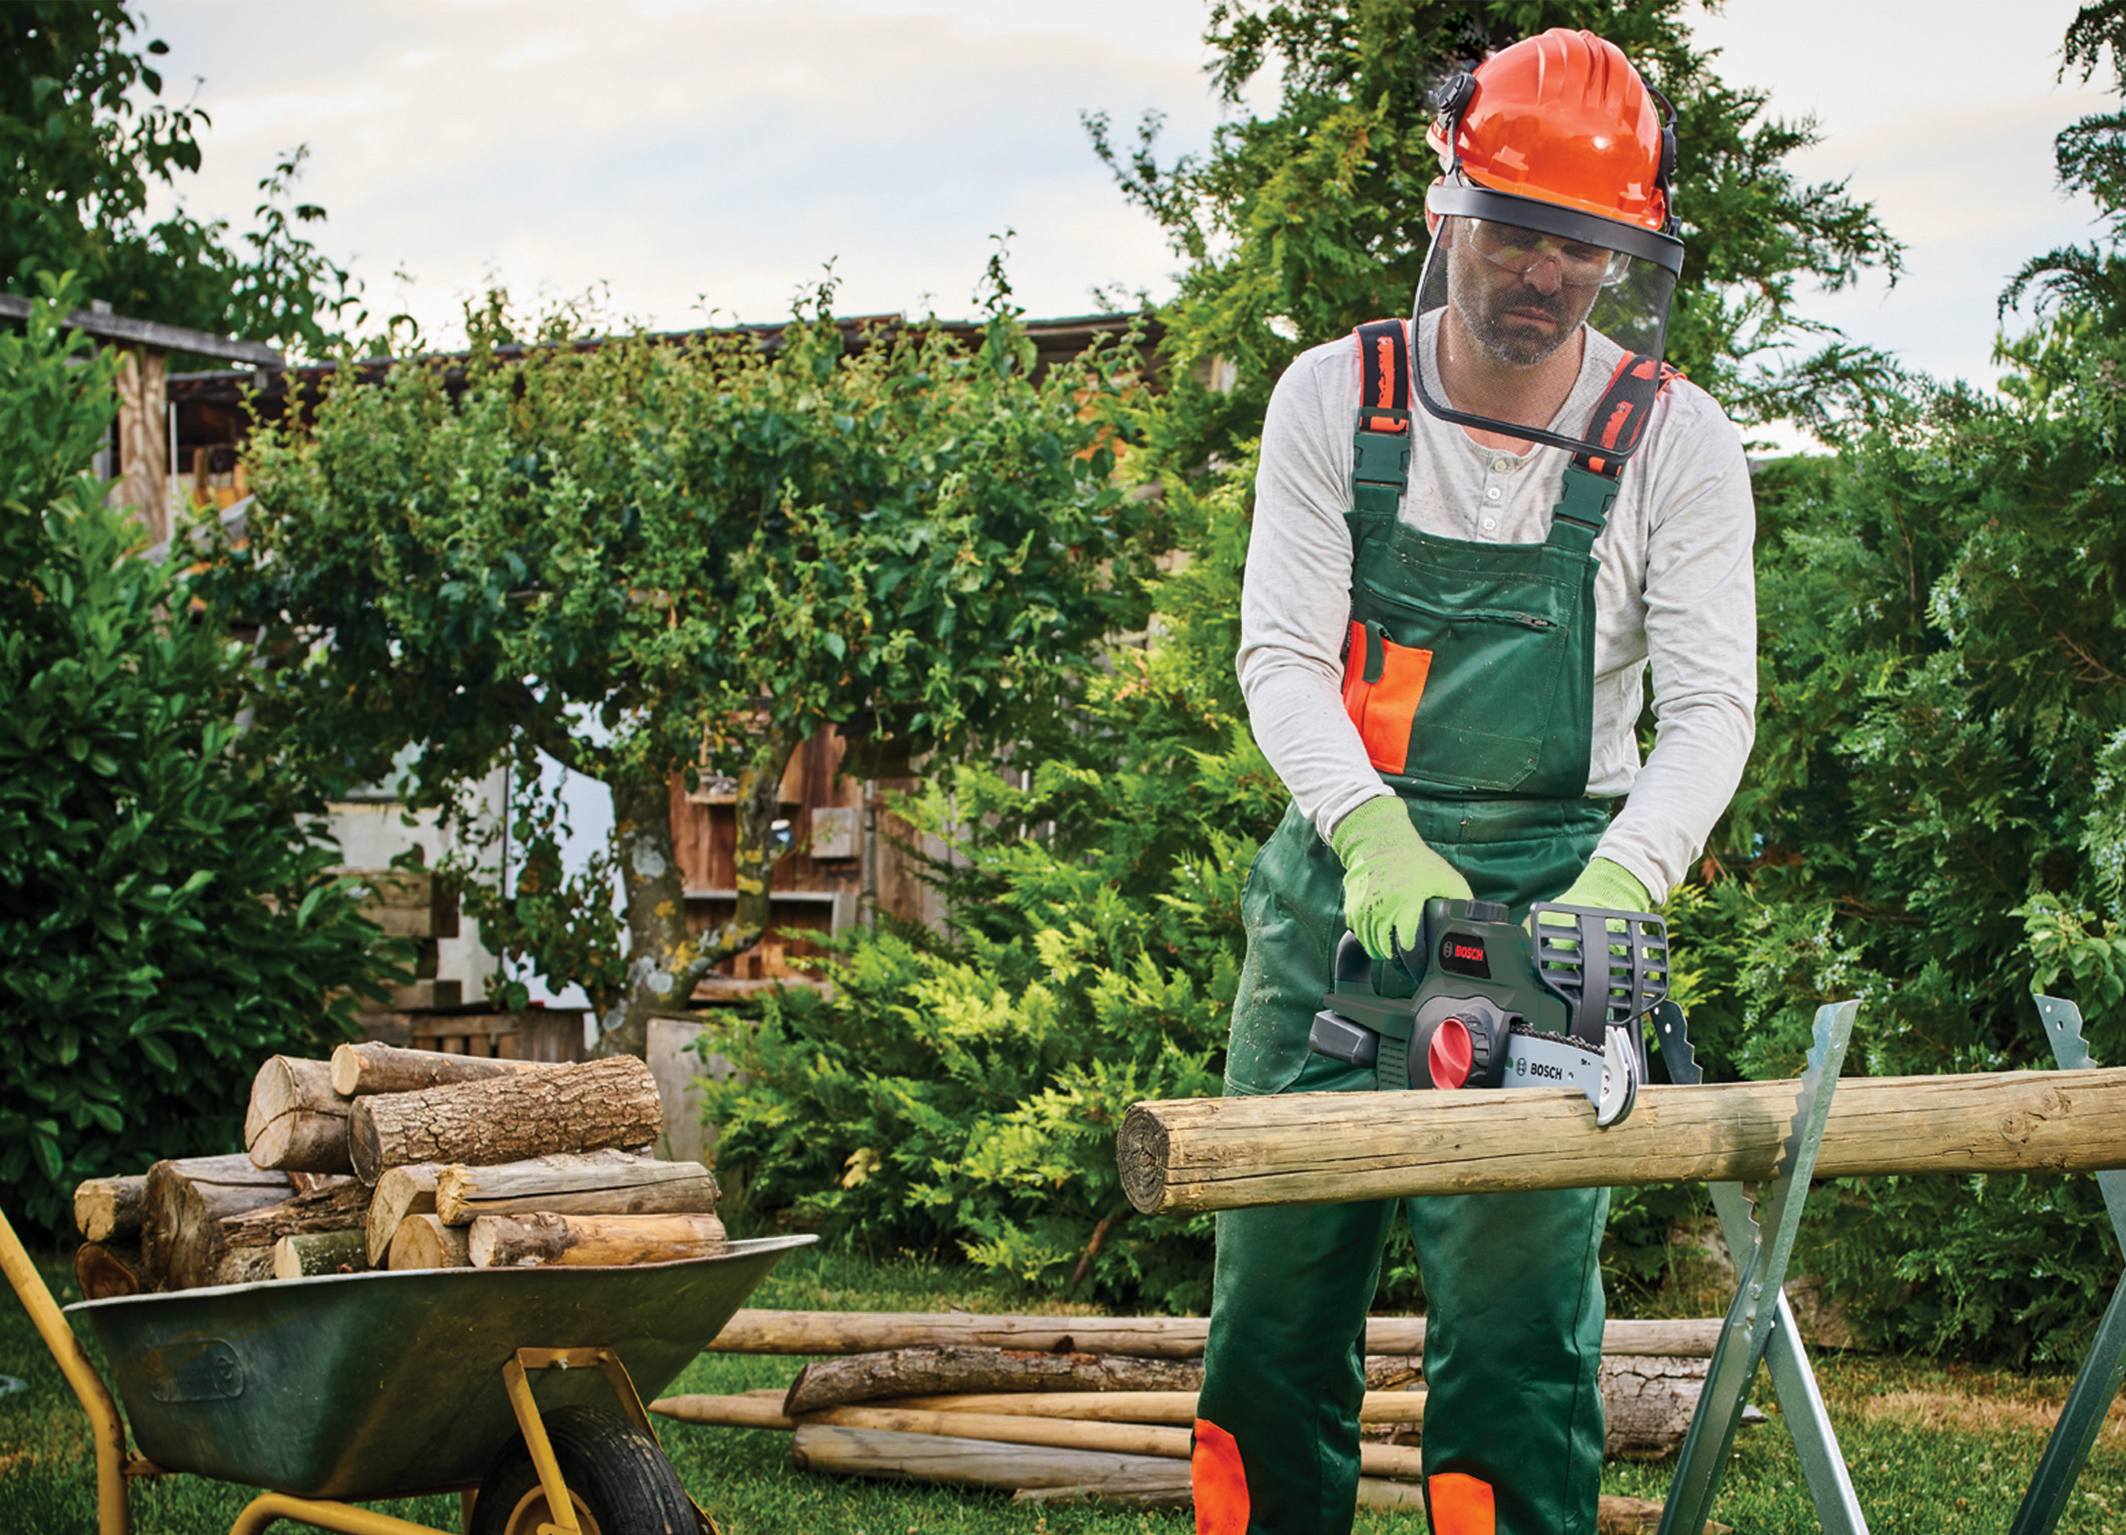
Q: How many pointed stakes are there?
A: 2